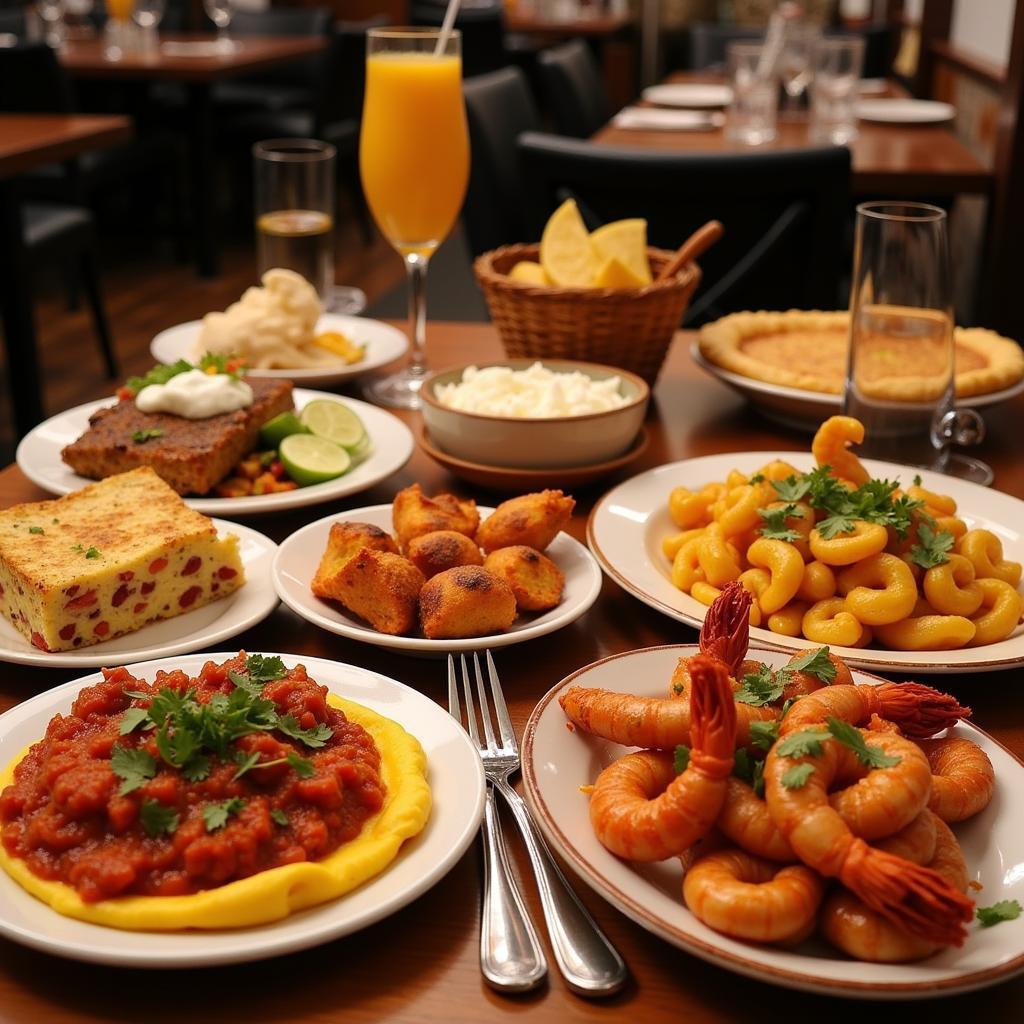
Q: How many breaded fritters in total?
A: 7